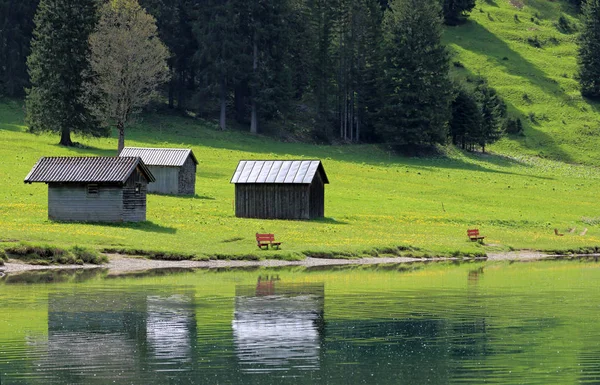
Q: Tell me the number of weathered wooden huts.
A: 3